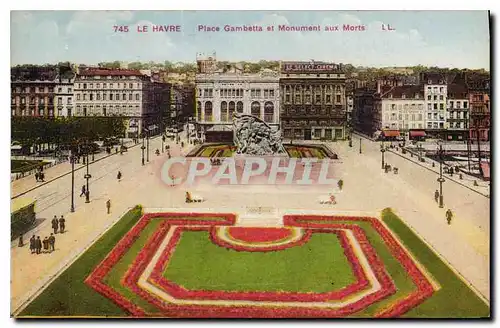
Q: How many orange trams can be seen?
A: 0